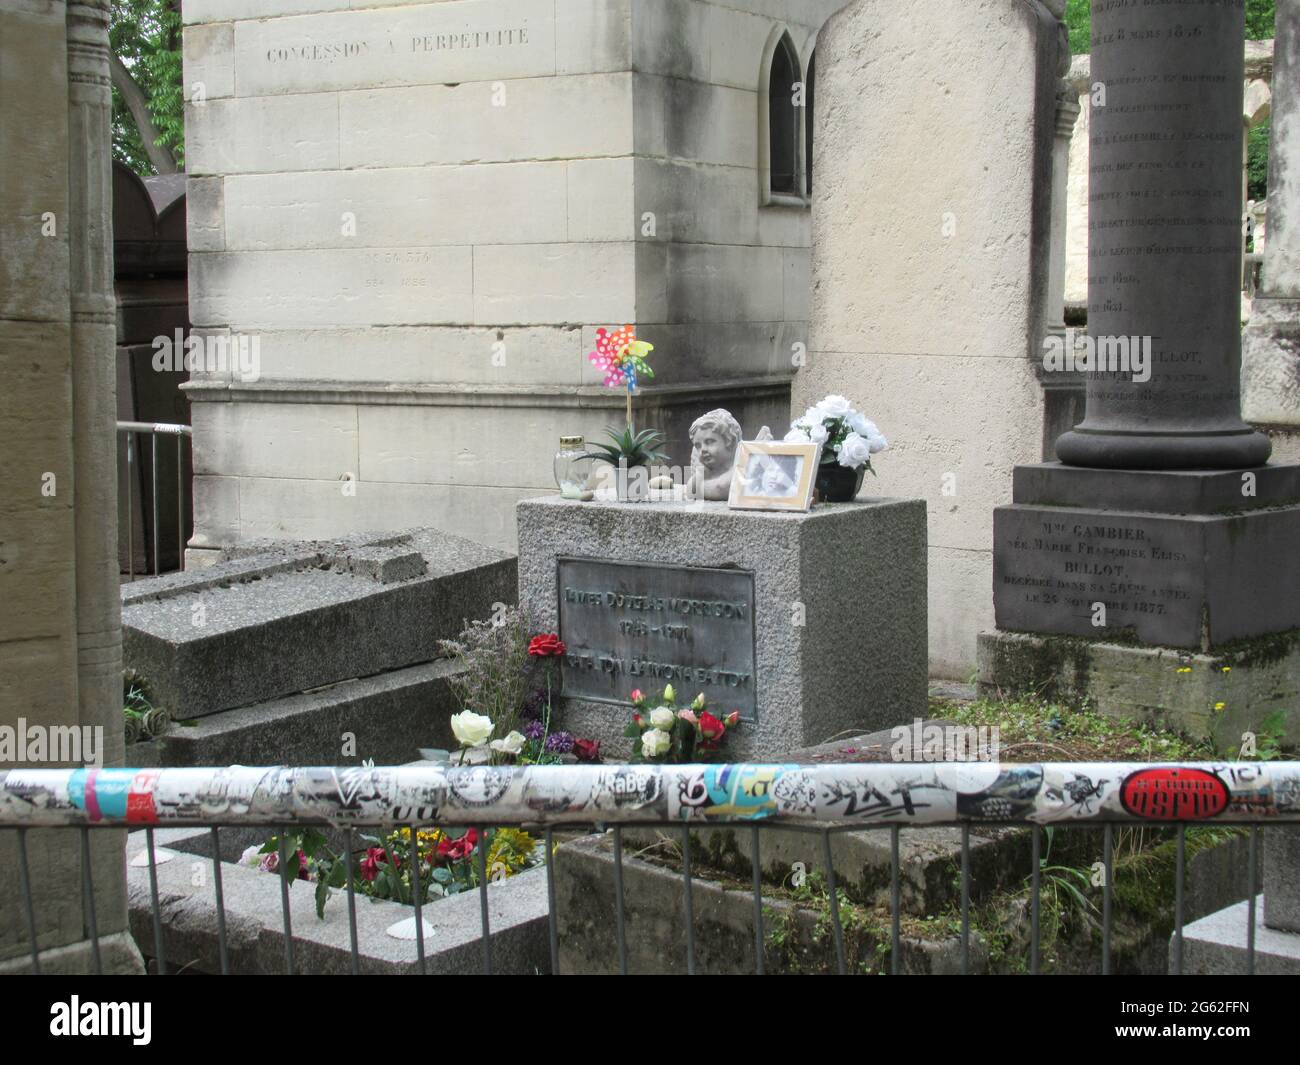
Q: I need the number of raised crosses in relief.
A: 1